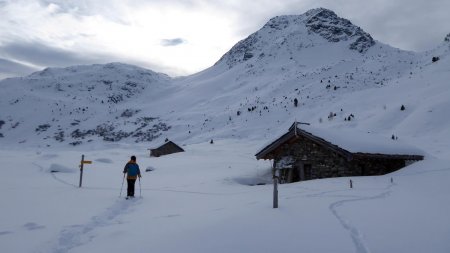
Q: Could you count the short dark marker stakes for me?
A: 2